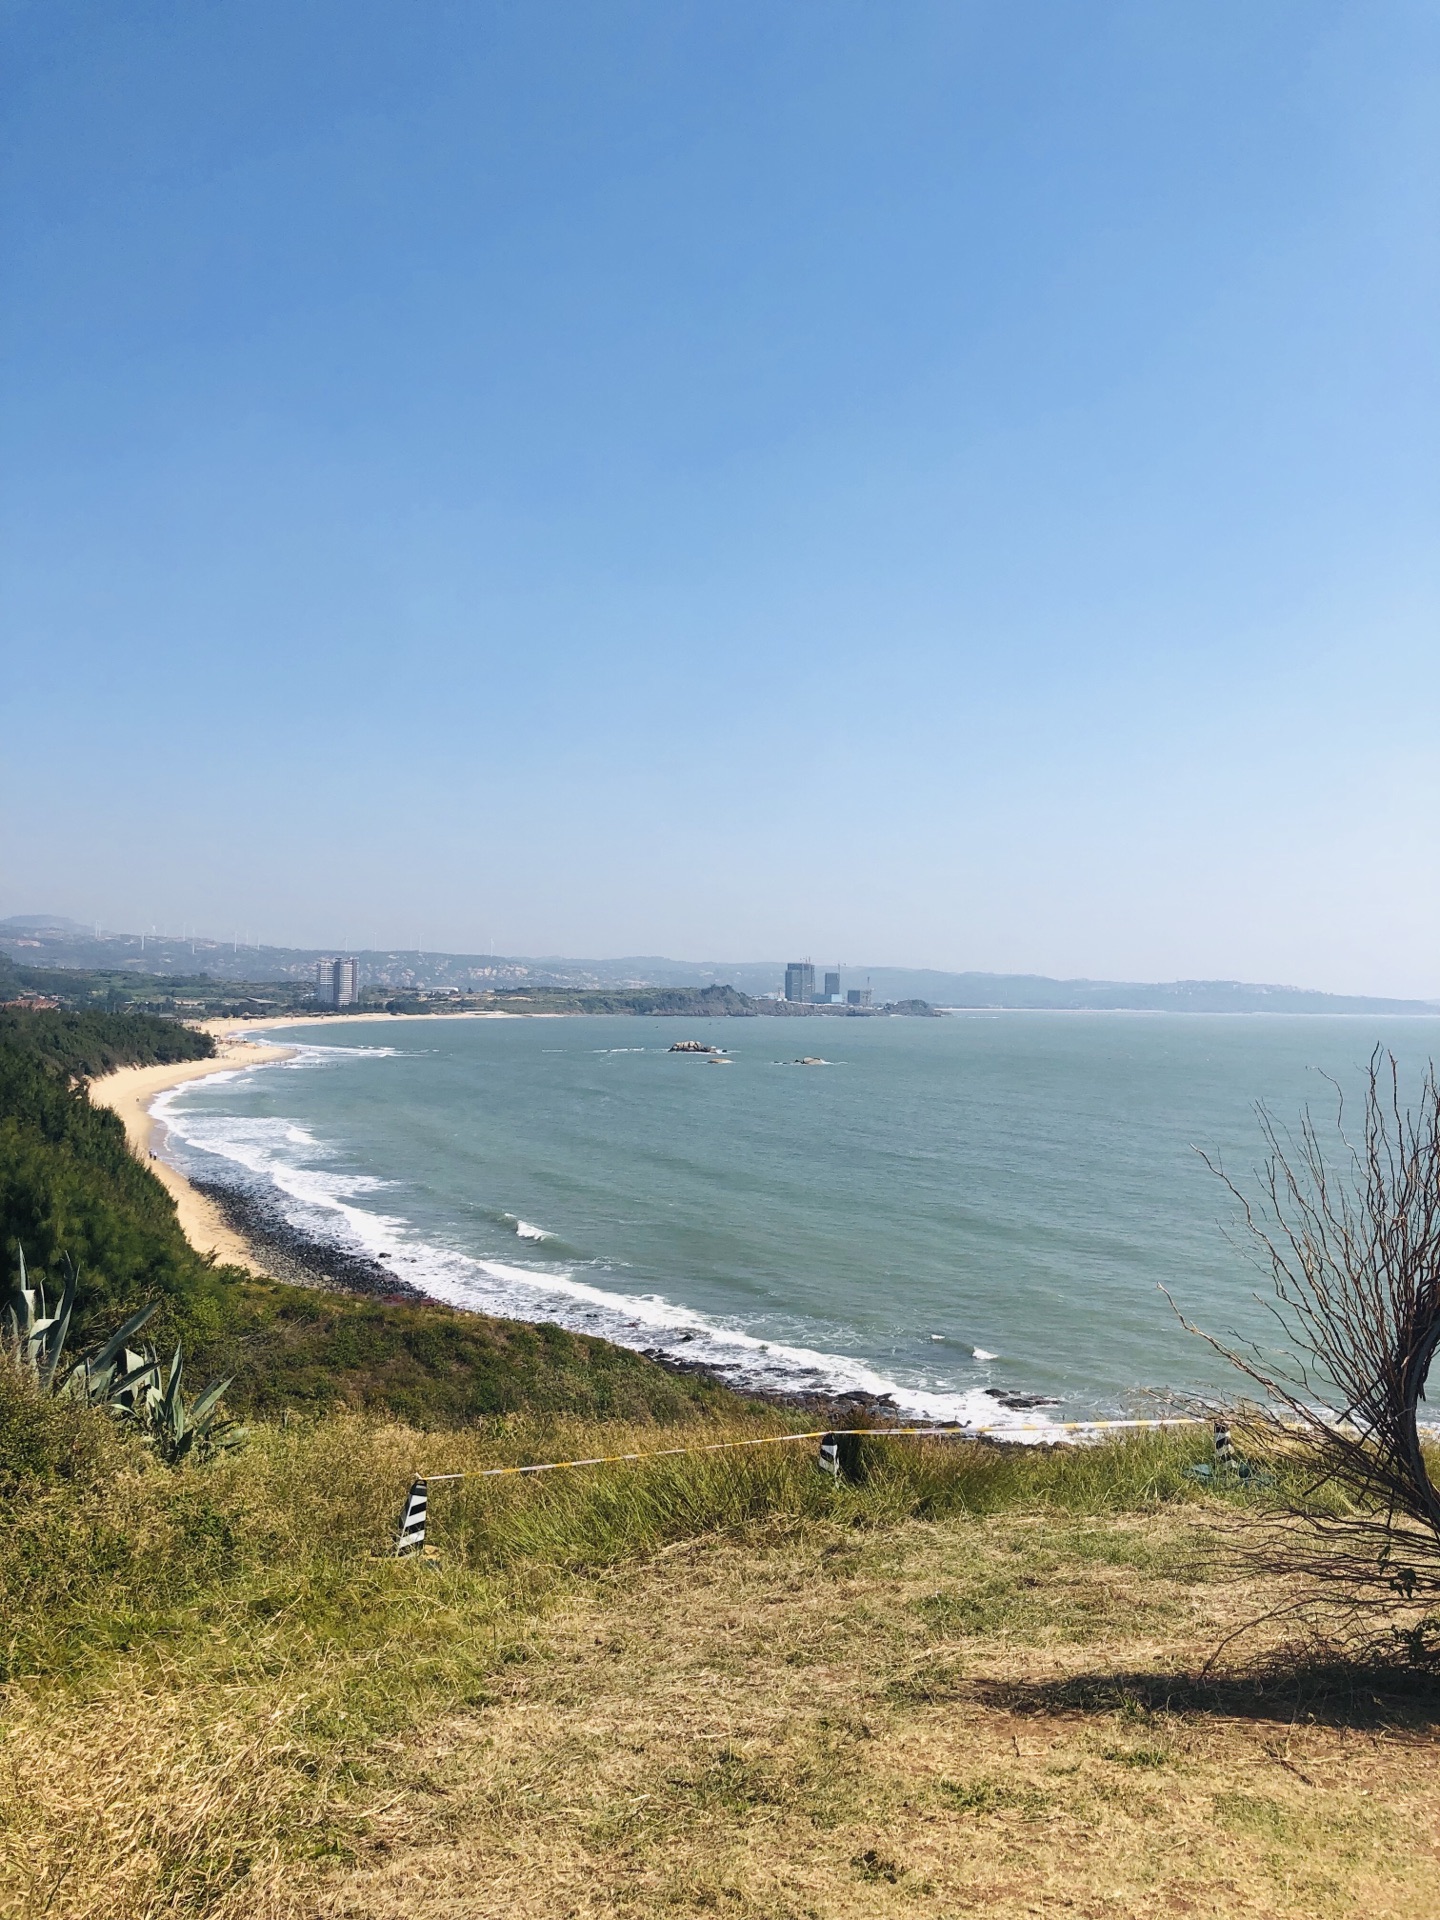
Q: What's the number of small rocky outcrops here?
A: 3